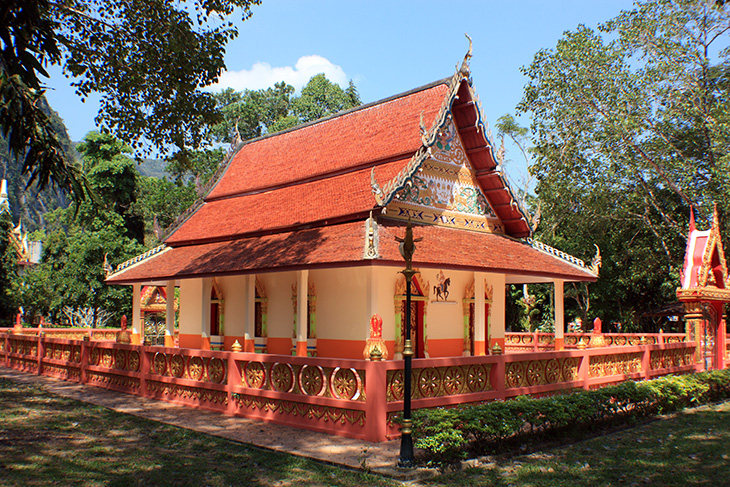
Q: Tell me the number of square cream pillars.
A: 8